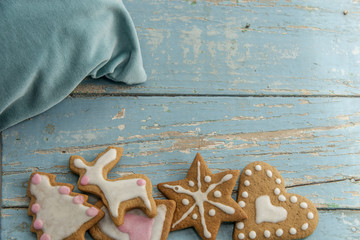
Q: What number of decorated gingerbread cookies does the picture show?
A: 5